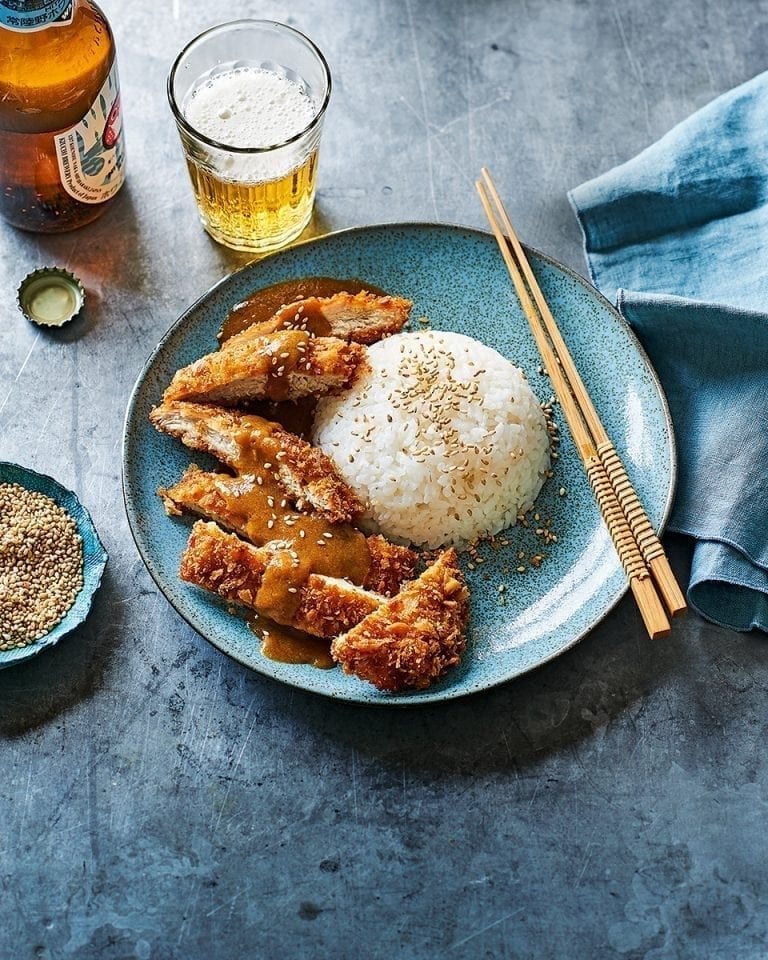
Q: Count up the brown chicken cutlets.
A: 6